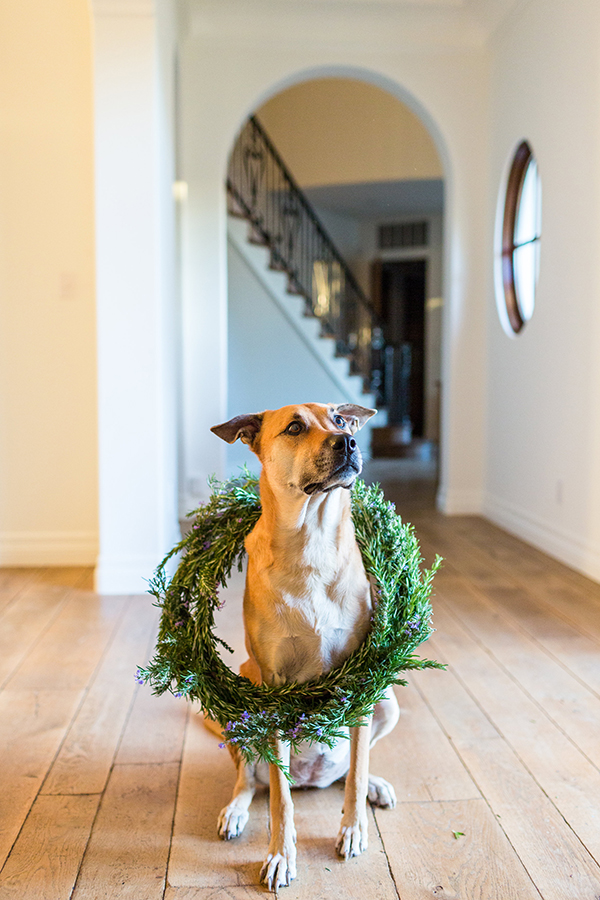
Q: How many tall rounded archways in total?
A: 1